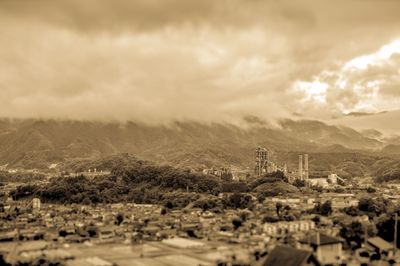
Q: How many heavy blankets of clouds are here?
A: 1